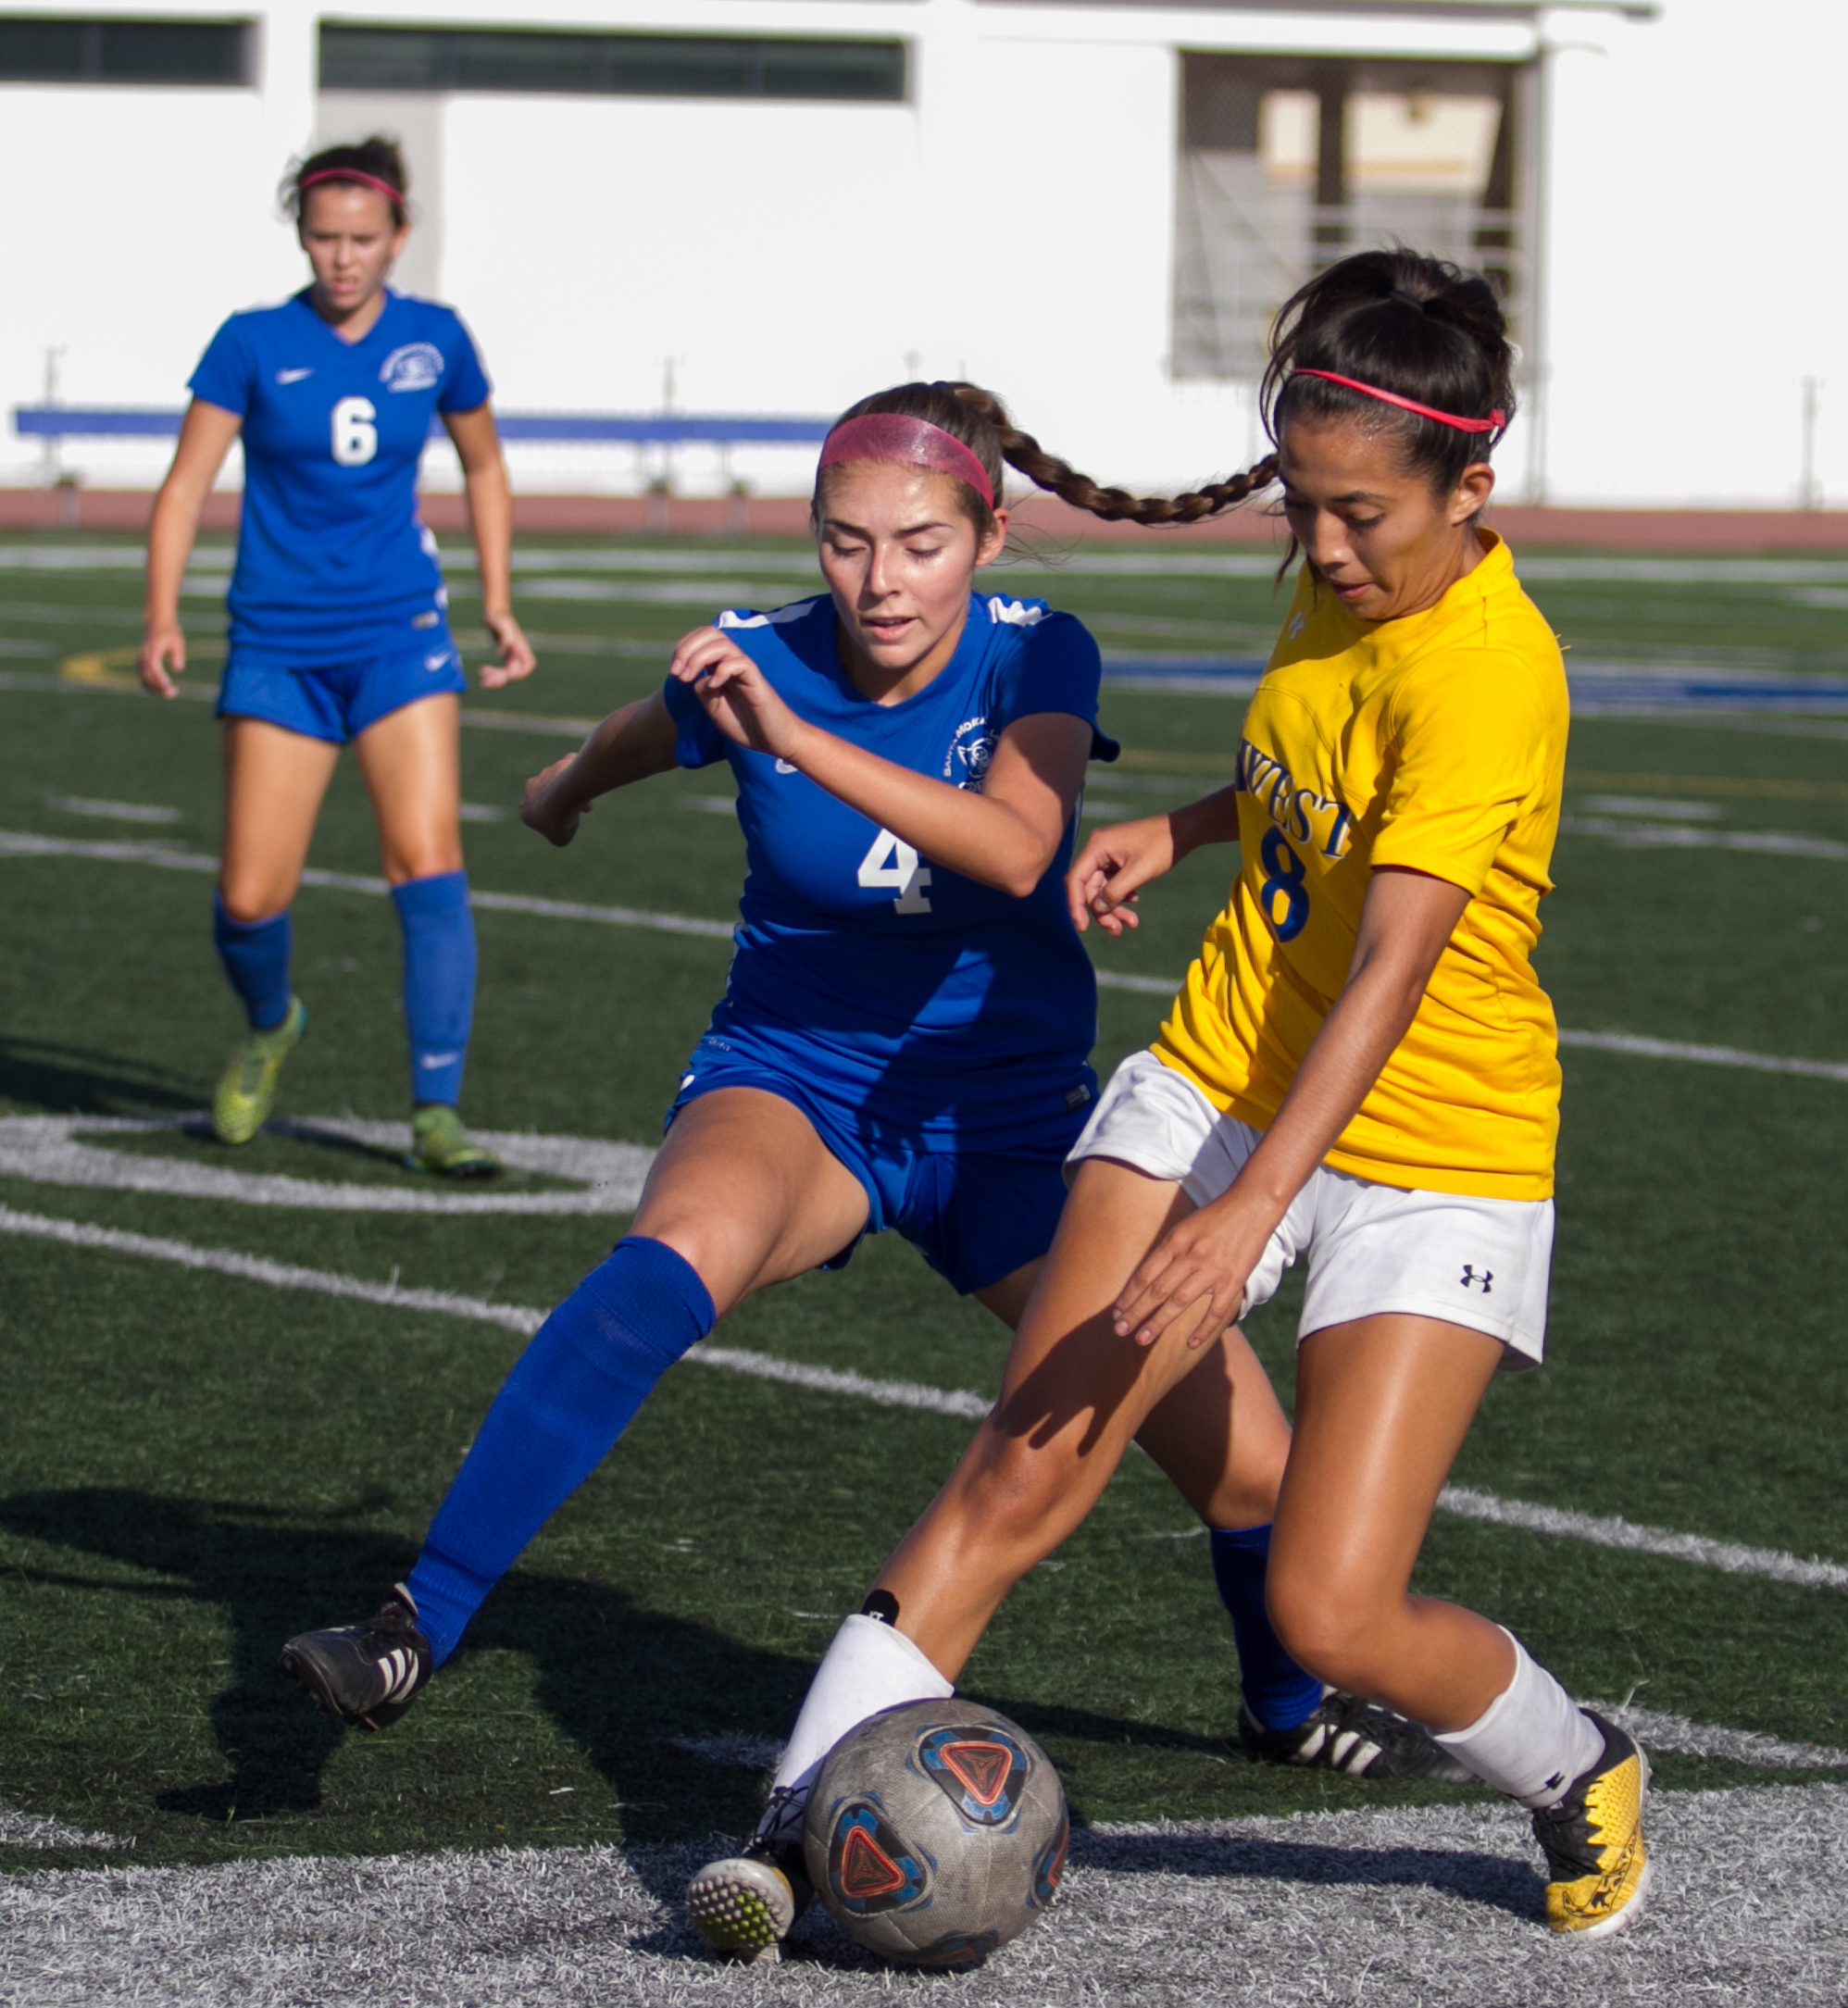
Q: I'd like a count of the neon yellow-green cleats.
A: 2